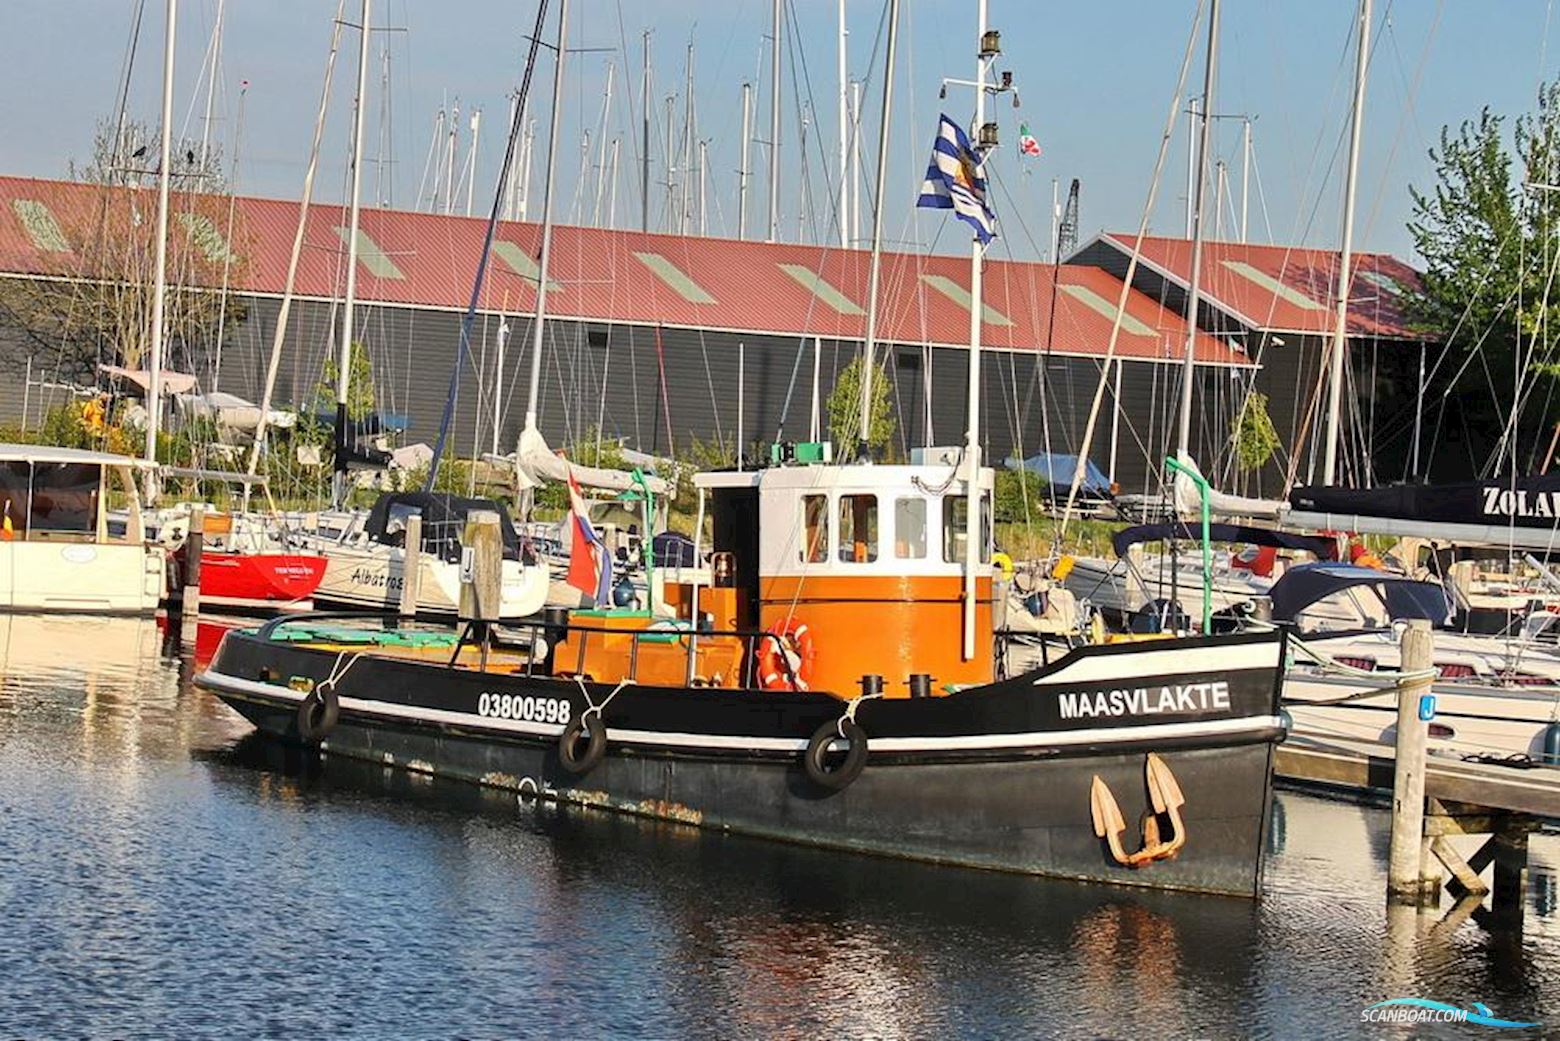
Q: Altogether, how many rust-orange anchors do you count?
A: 1